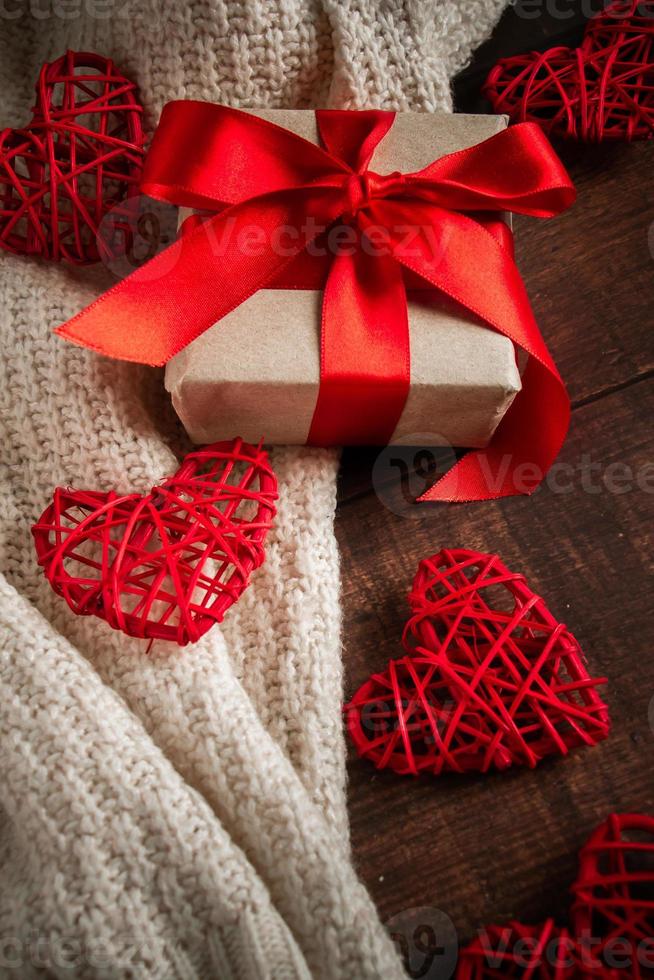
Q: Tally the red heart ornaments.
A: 5